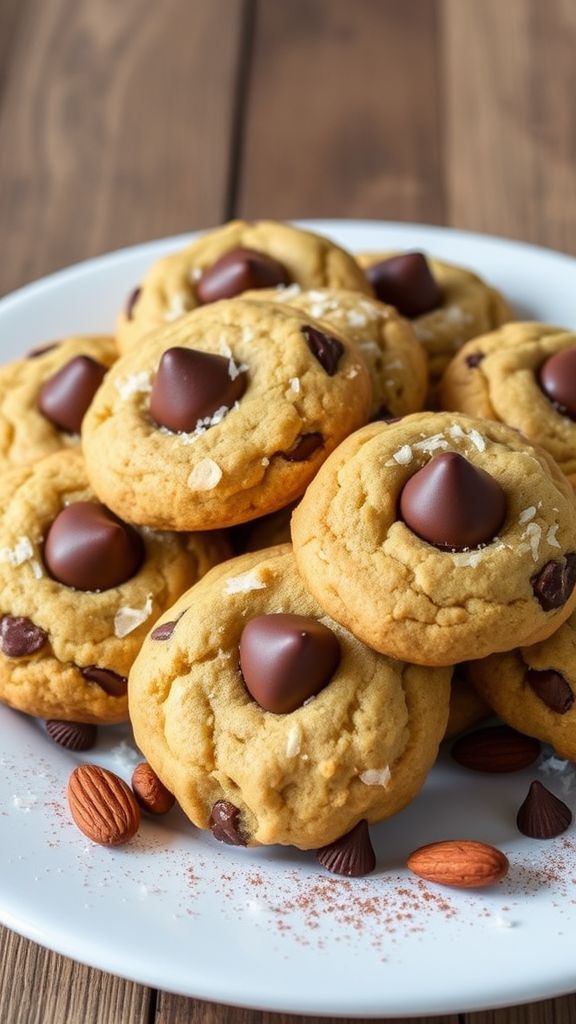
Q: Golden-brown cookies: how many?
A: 10